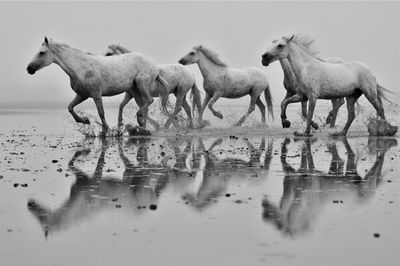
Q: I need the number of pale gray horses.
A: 5